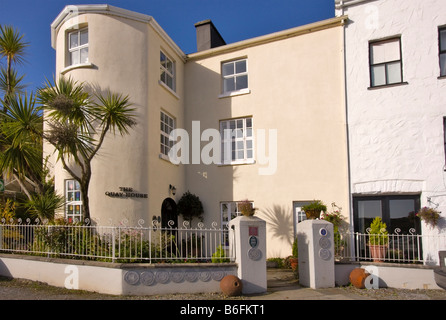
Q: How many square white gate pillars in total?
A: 2